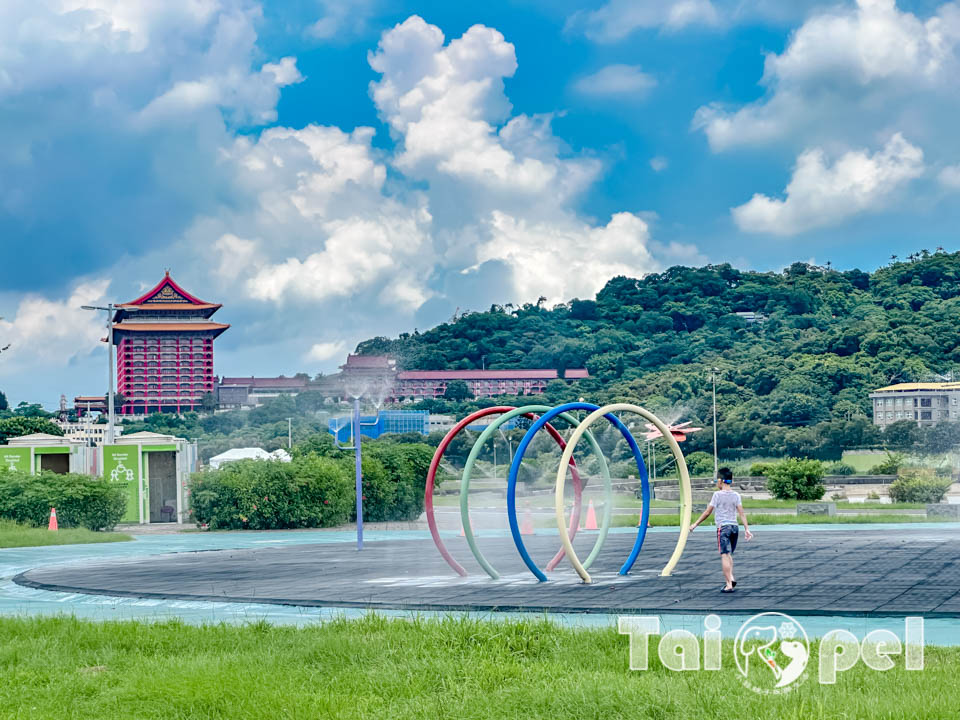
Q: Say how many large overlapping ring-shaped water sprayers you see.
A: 4